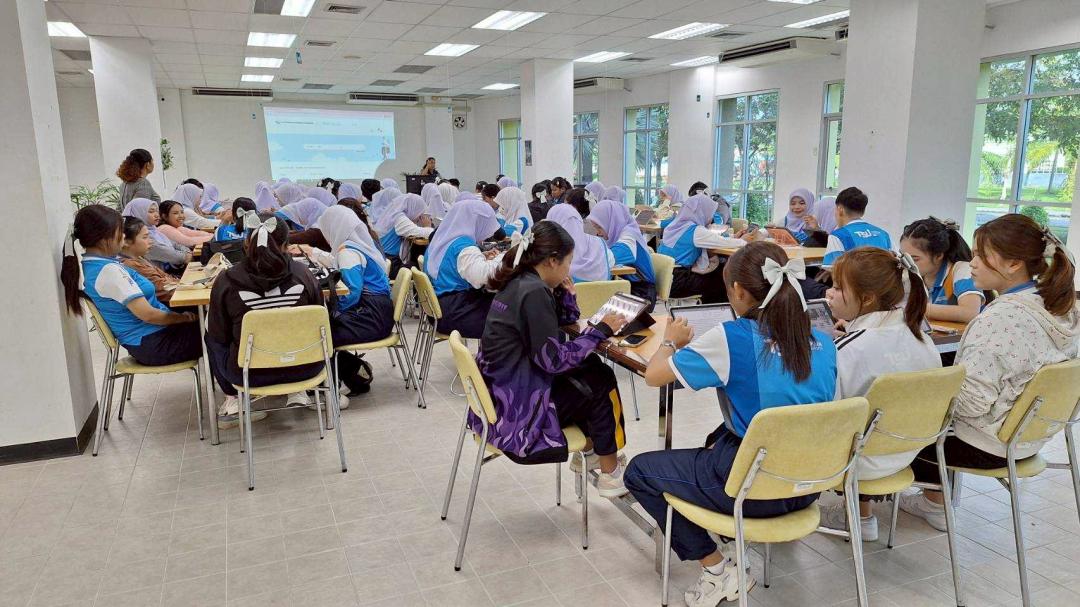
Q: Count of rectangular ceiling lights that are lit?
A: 13